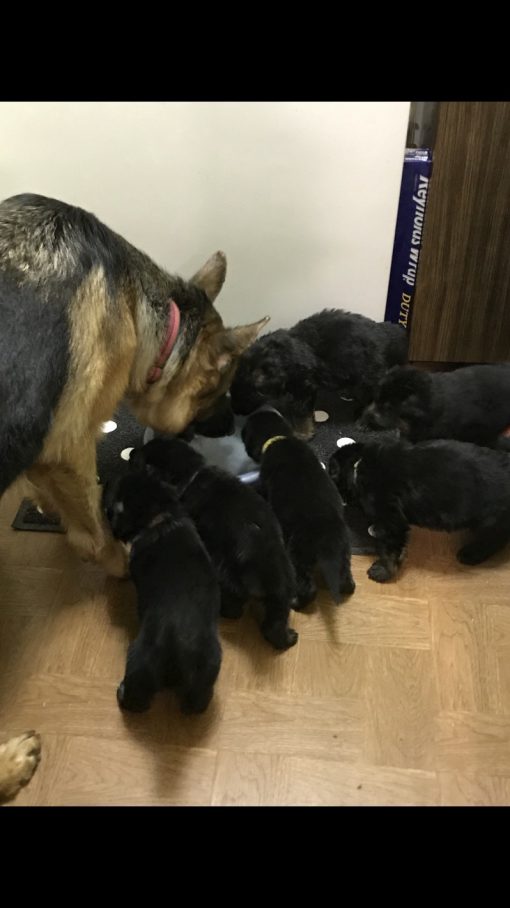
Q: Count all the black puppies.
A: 6